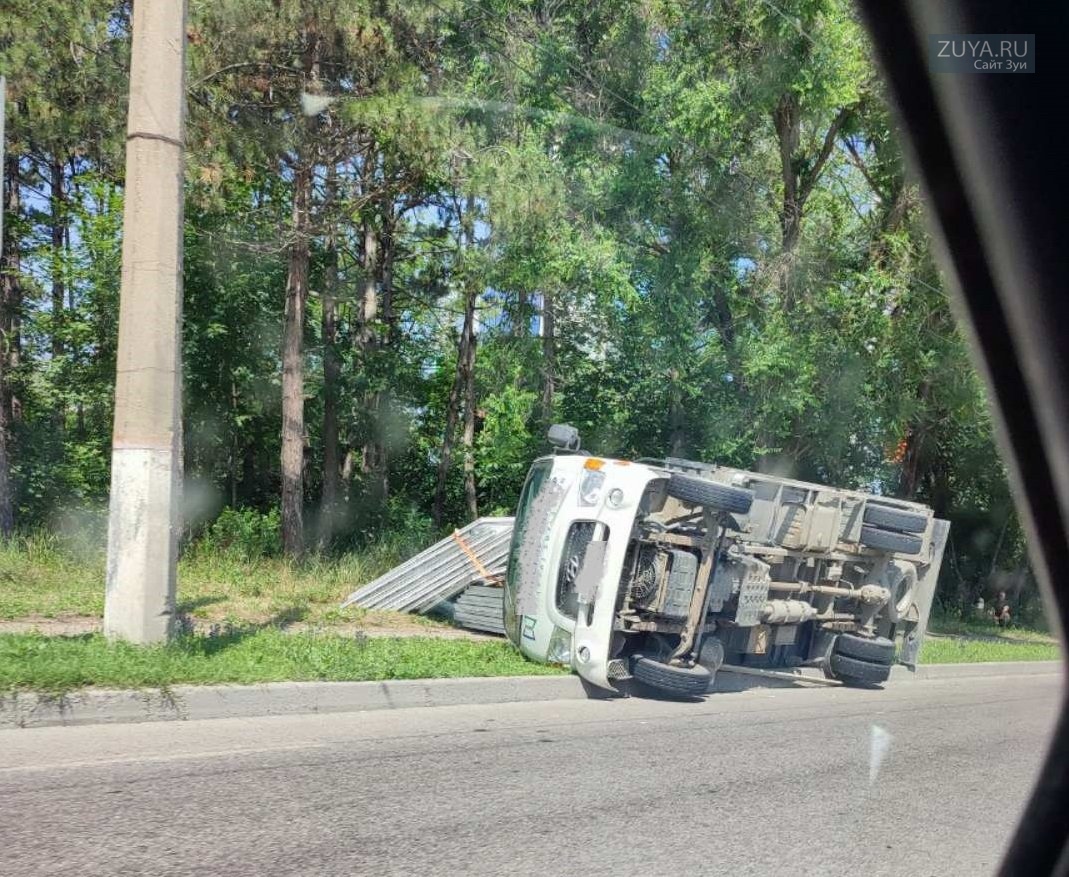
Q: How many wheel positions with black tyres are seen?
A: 4